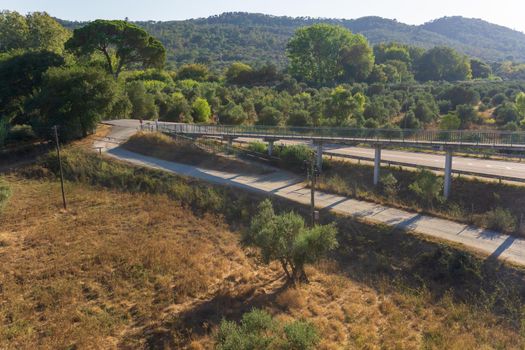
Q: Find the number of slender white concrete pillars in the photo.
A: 5